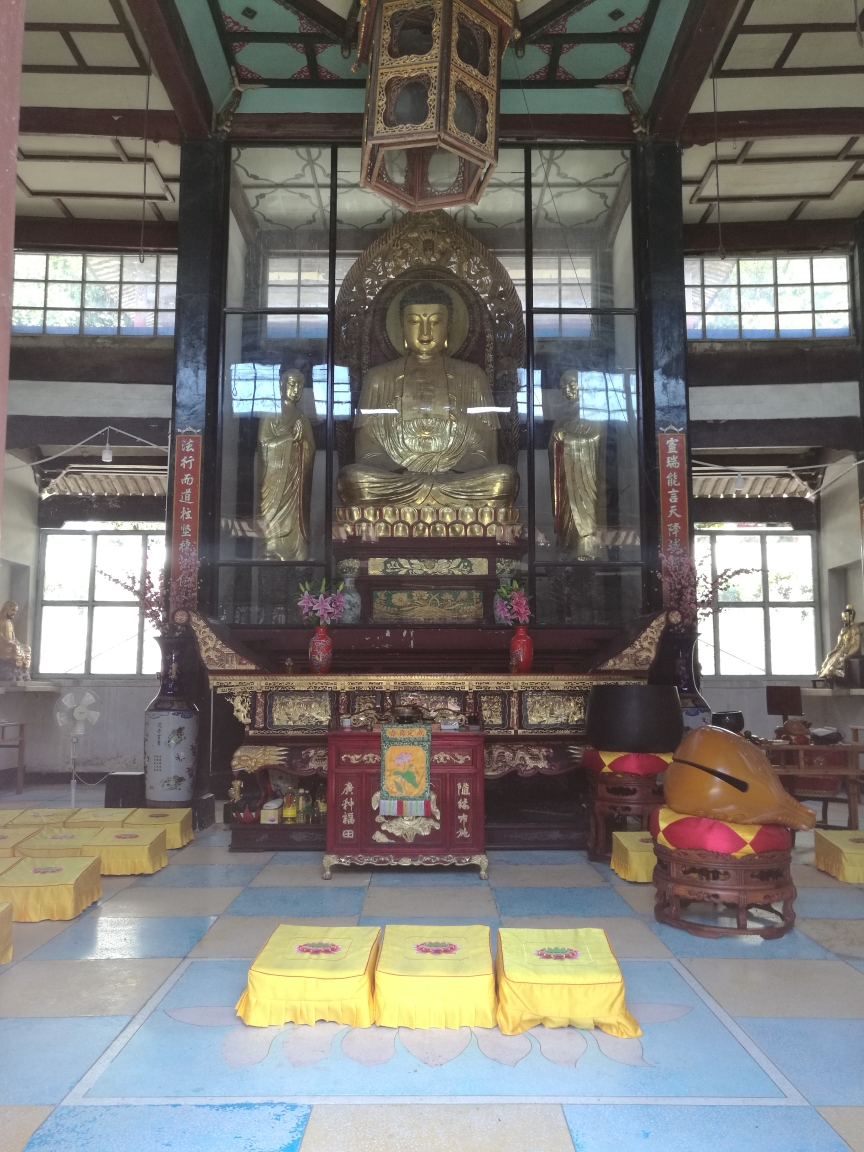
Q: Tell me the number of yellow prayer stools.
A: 15